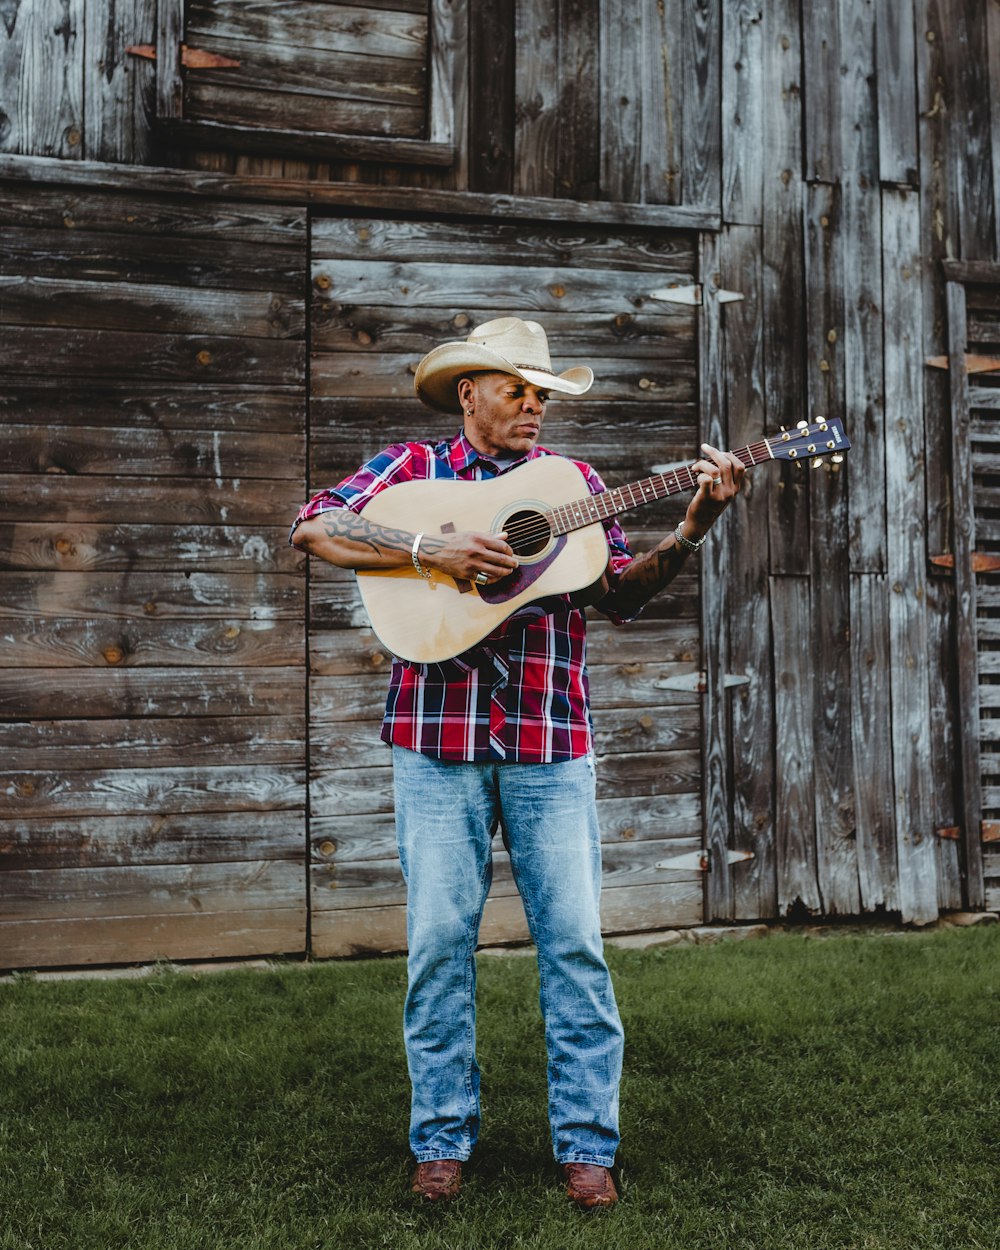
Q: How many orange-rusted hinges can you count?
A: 4